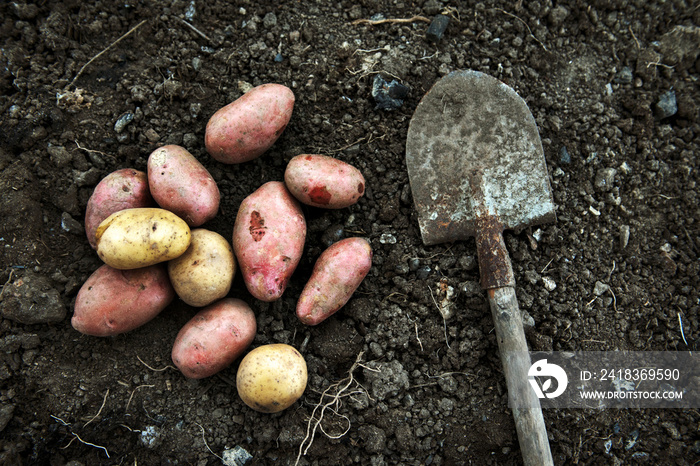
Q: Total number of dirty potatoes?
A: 11